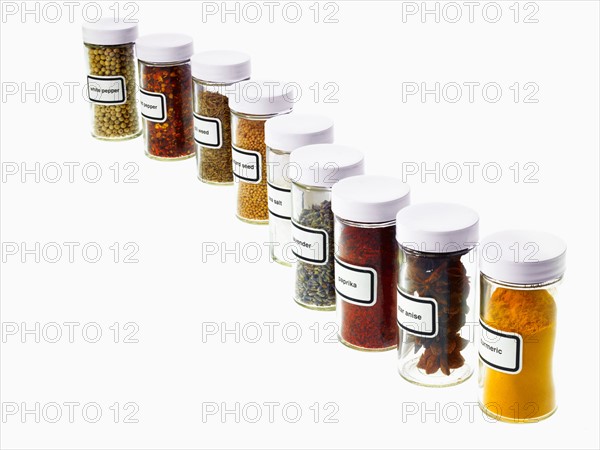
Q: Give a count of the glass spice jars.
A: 9